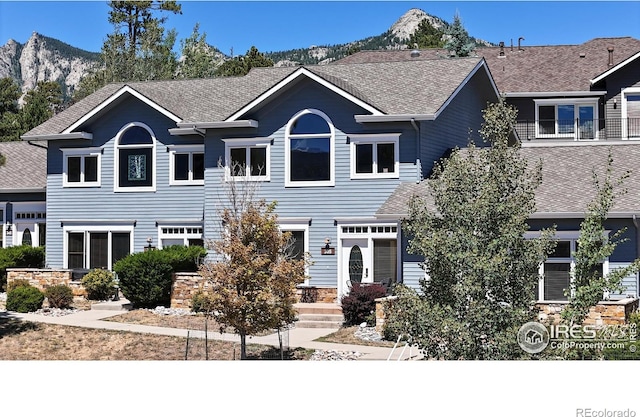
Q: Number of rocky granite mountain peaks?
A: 2